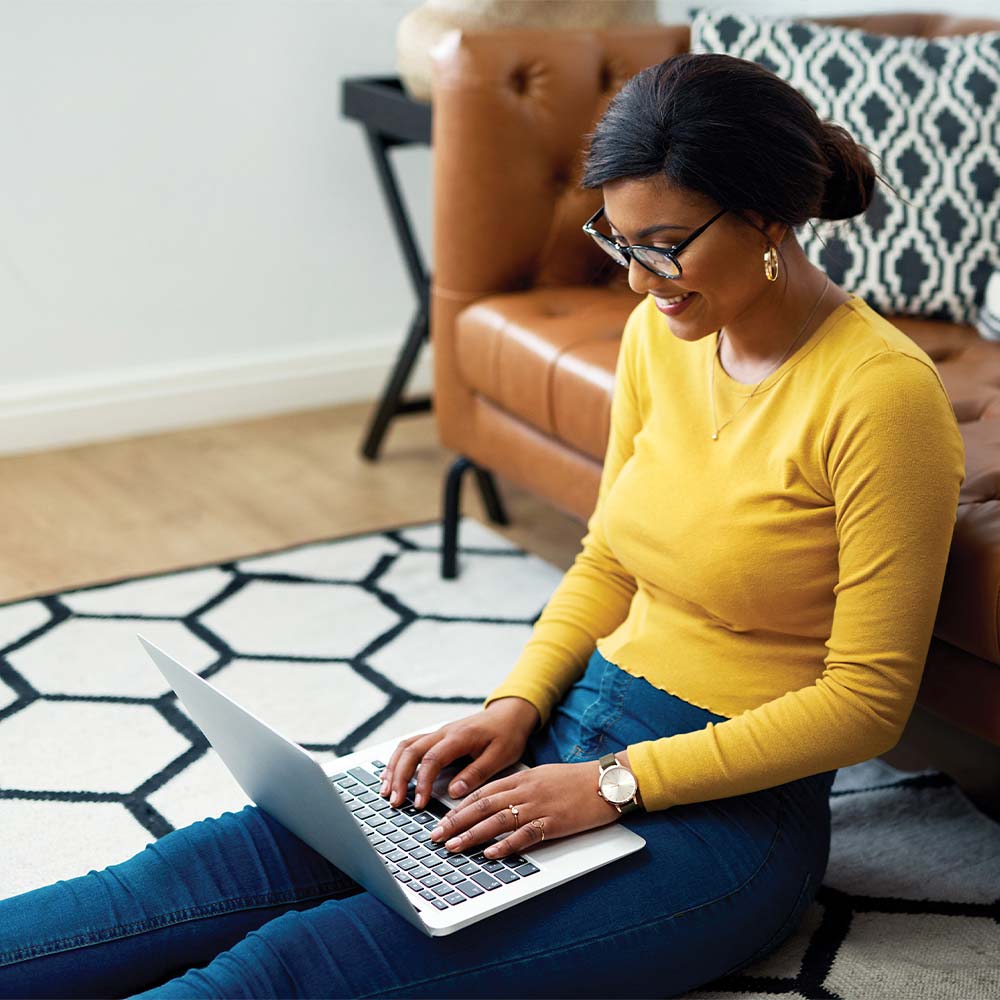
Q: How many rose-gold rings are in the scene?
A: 2